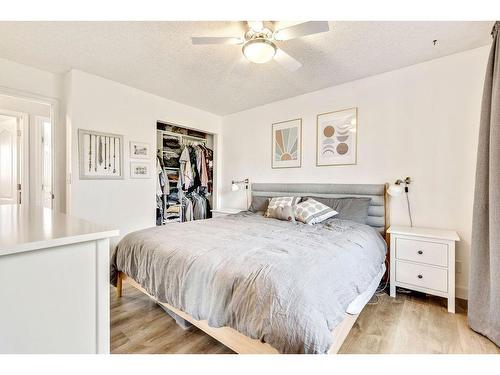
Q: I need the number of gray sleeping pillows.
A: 2